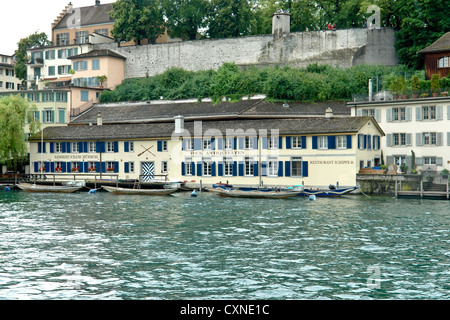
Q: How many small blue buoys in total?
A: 4